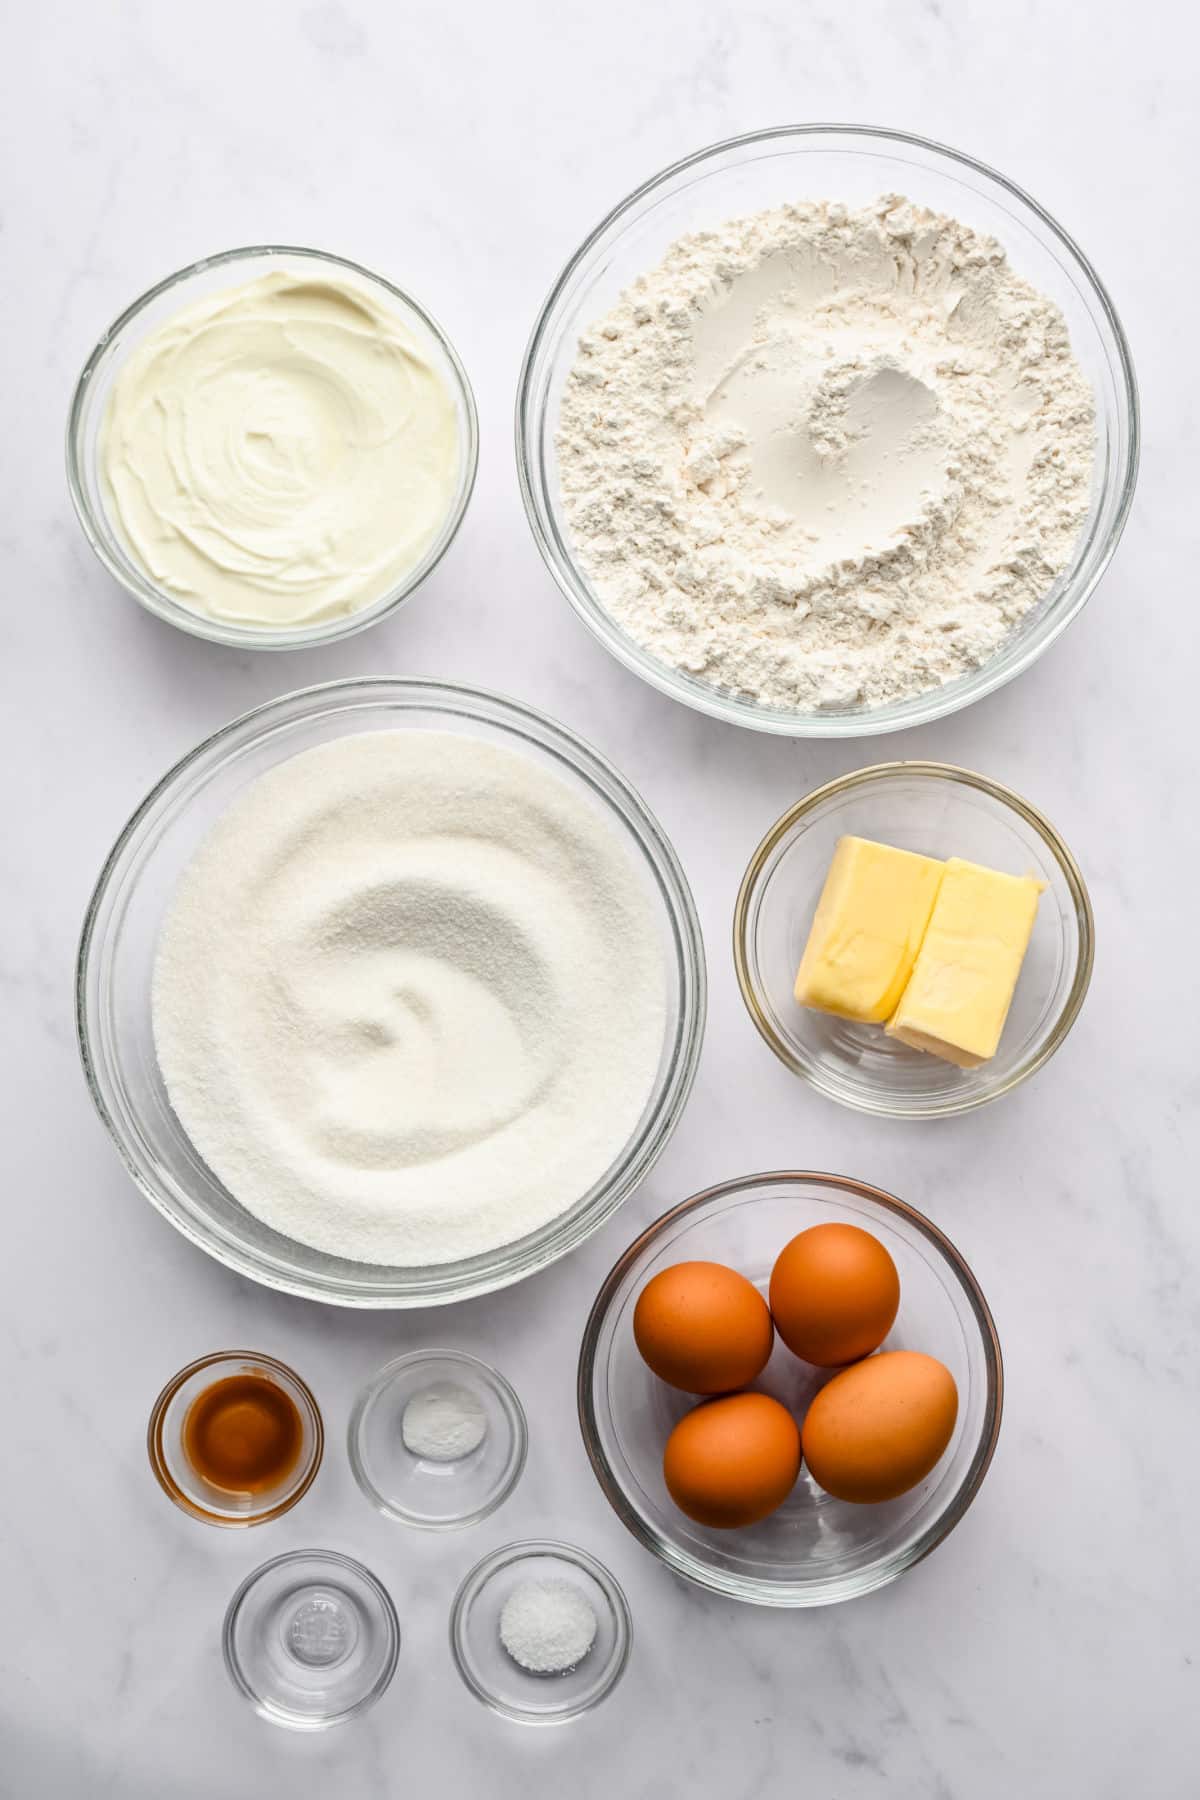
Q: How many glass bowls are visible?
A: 9